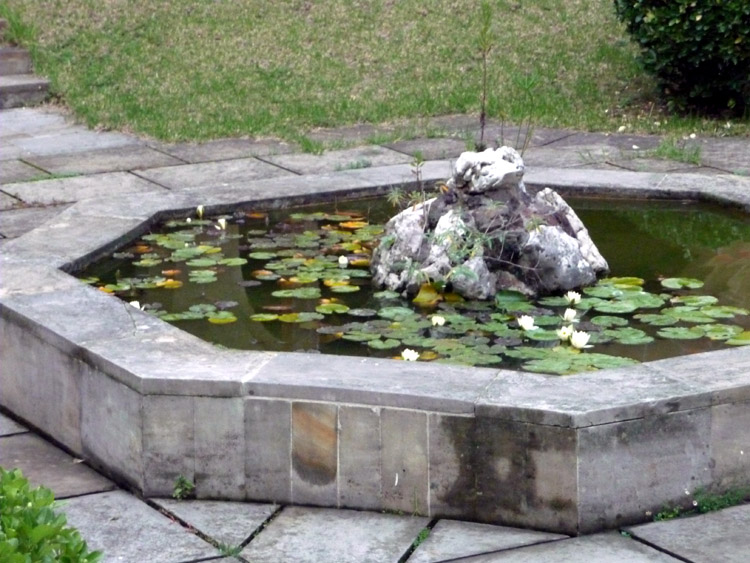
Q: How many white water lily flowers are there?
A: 11